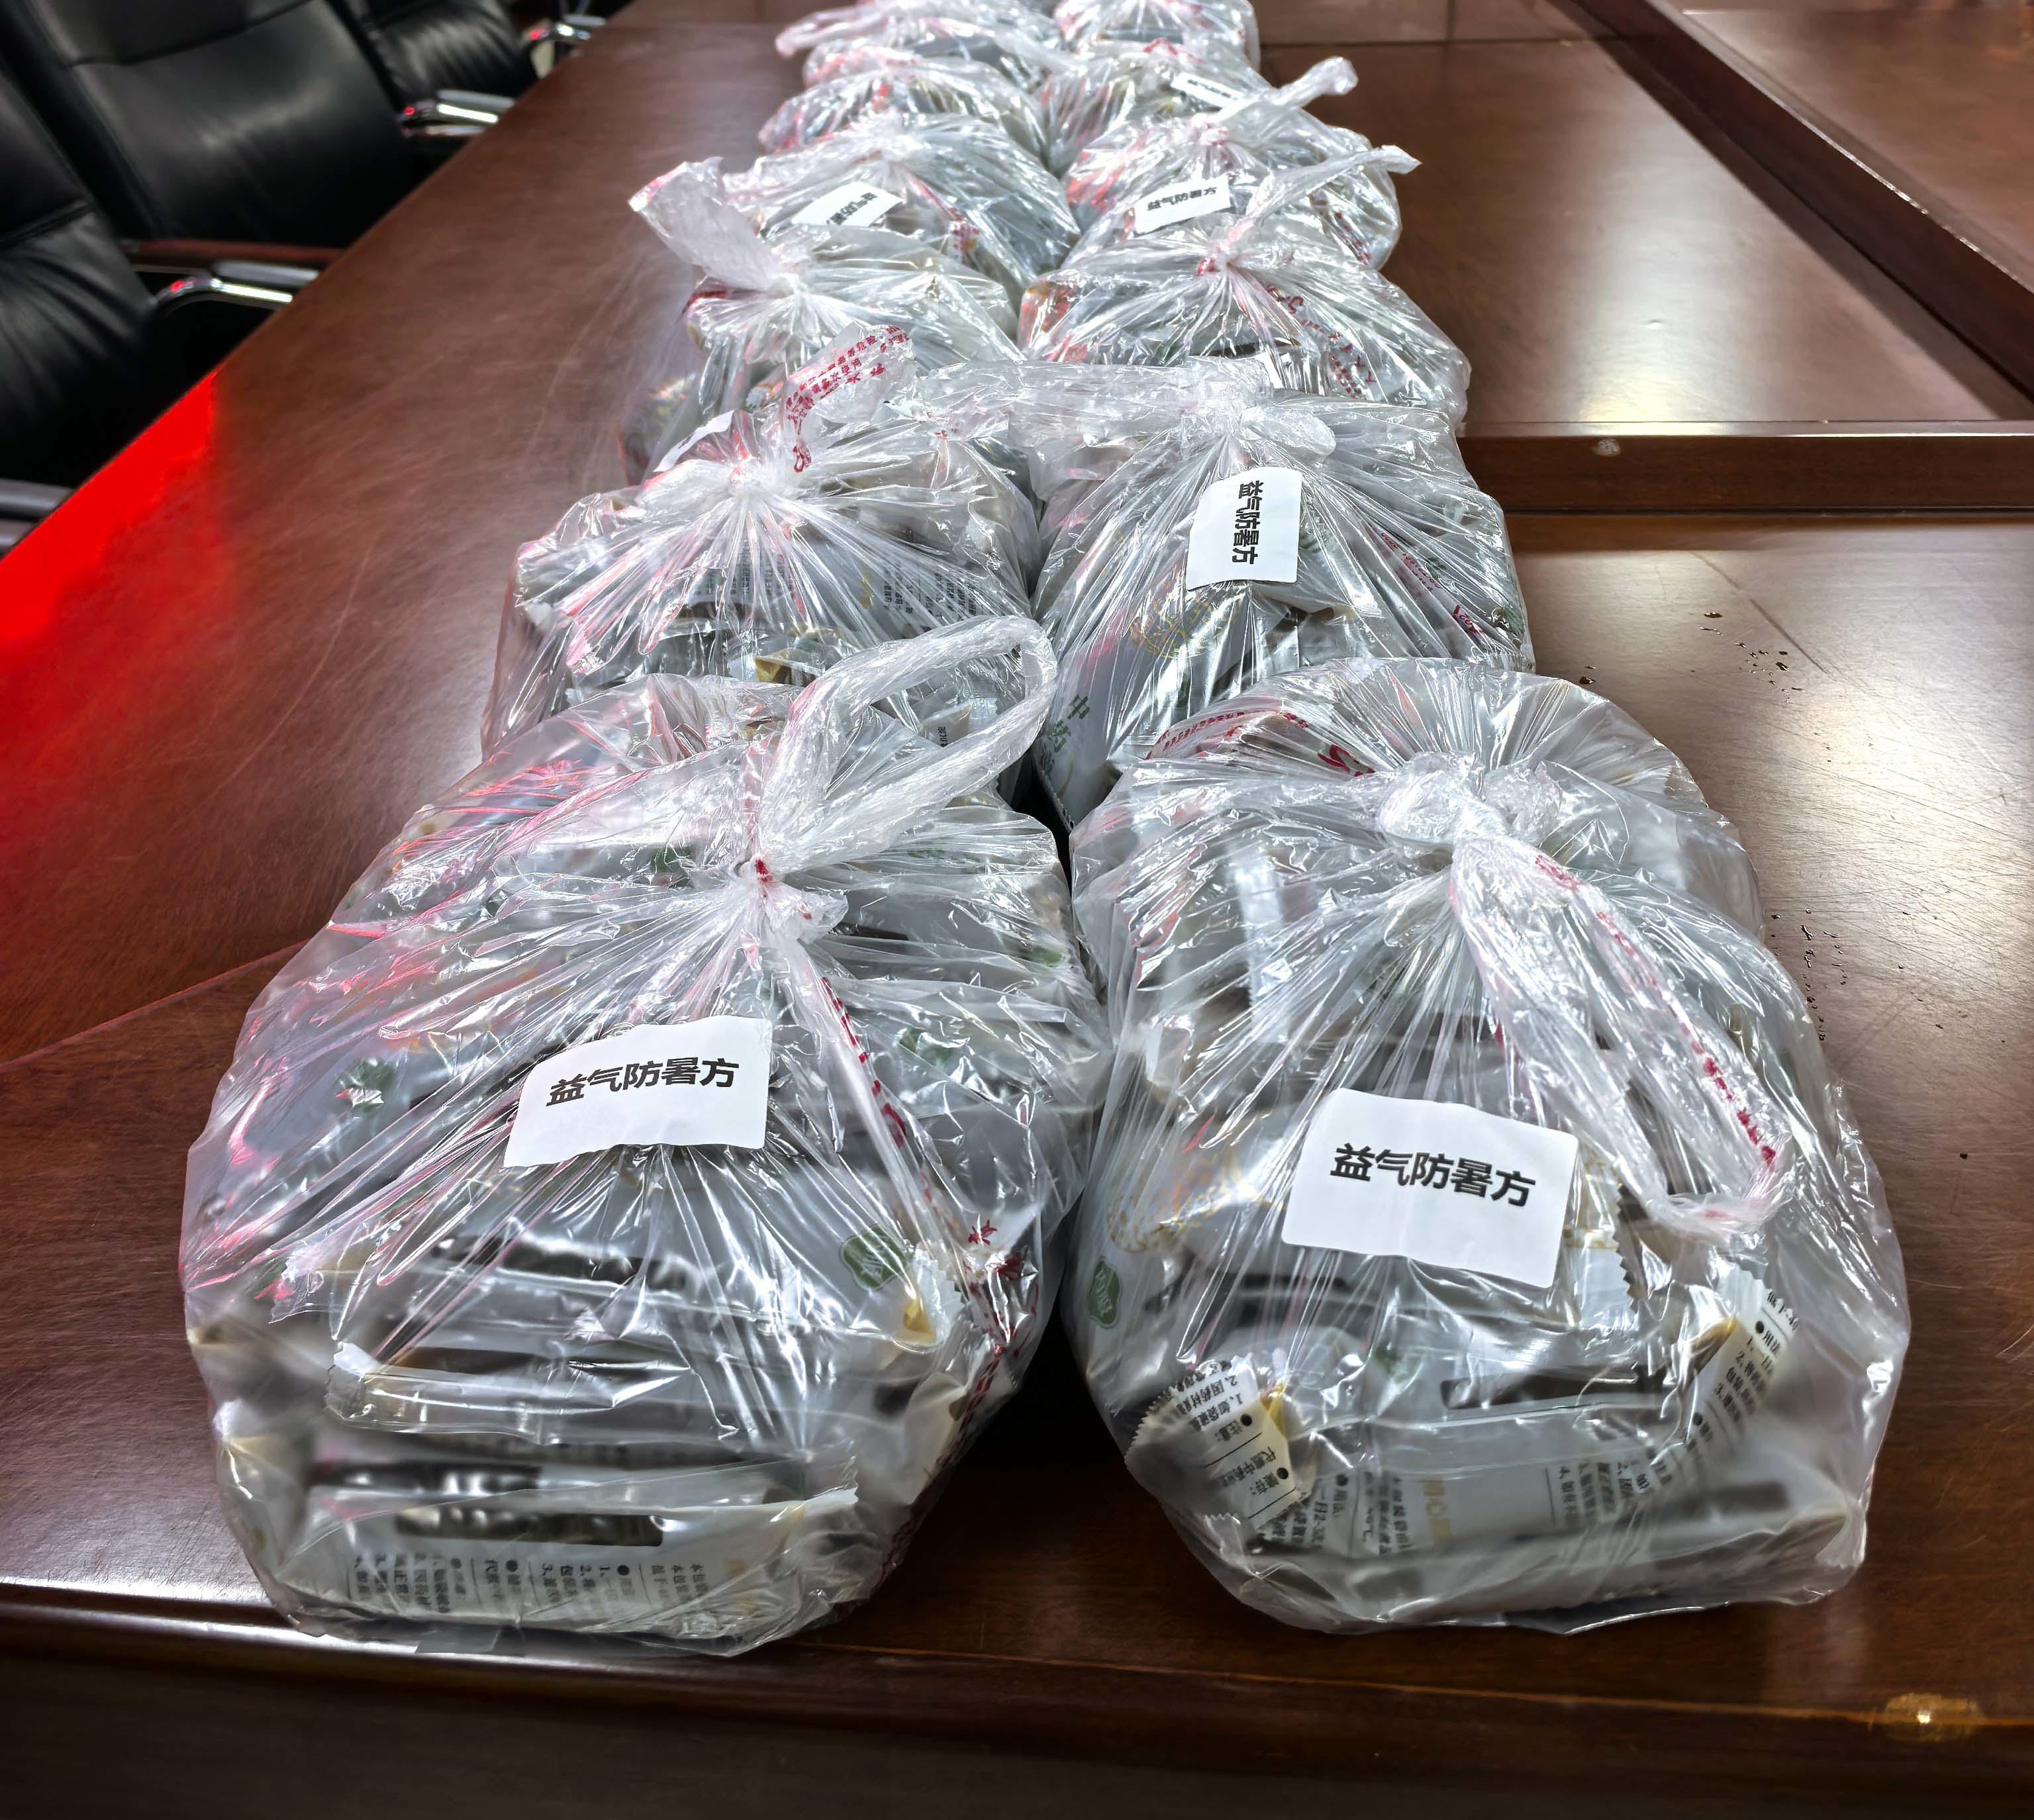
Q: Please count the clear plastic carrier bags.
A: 12